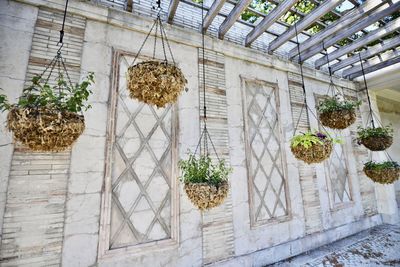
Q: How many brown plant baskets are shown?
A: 7